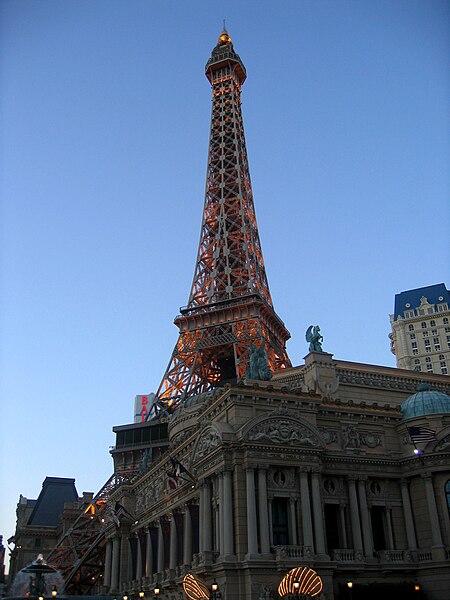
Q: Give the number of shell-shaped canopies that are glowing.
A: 2